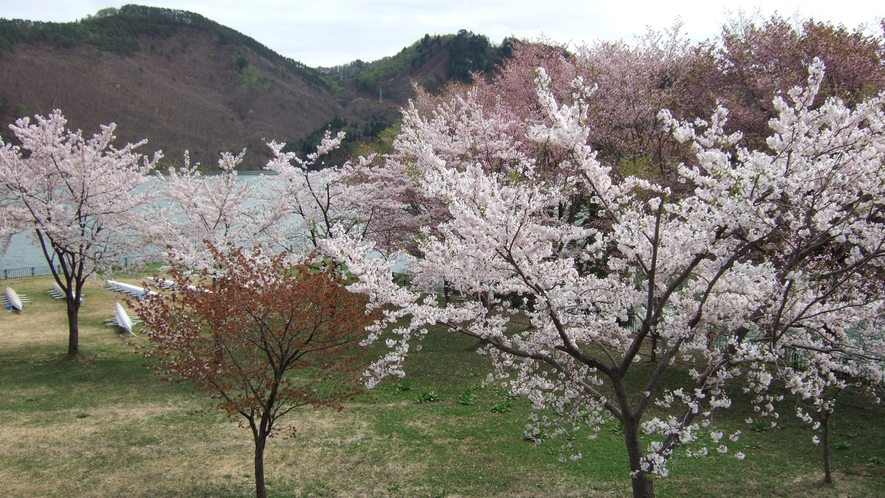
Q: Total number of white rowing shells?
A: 5